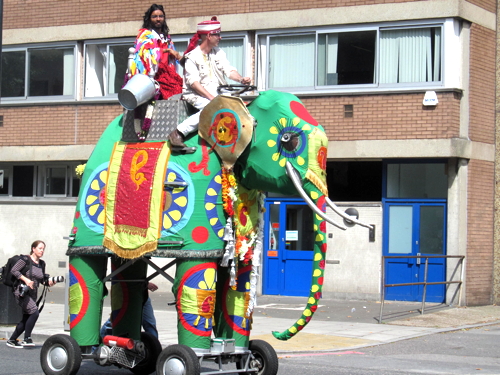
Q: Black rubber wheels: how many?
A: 4